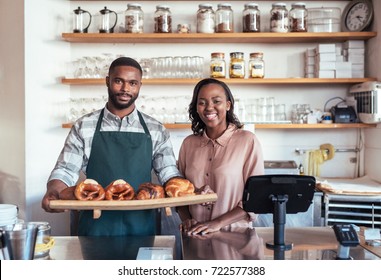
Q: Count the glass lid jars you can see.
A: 10